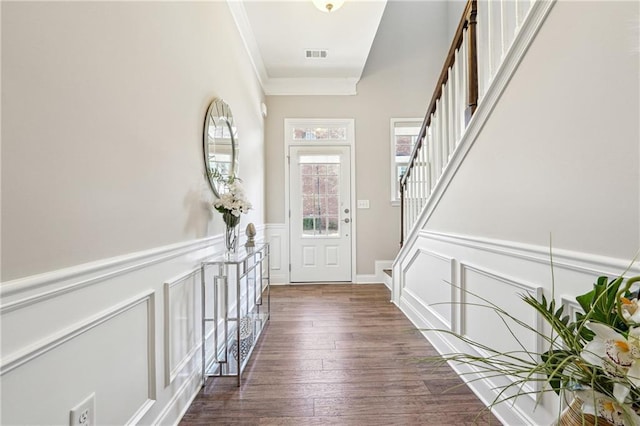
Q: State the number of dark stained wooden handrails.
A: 1